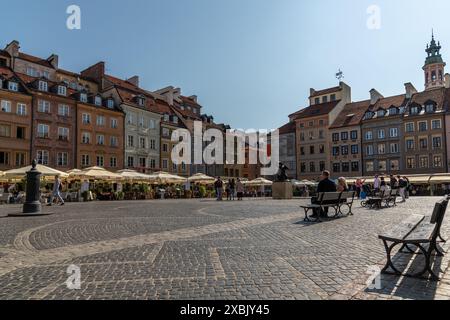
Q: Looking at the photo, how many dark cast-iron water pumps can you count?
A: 1